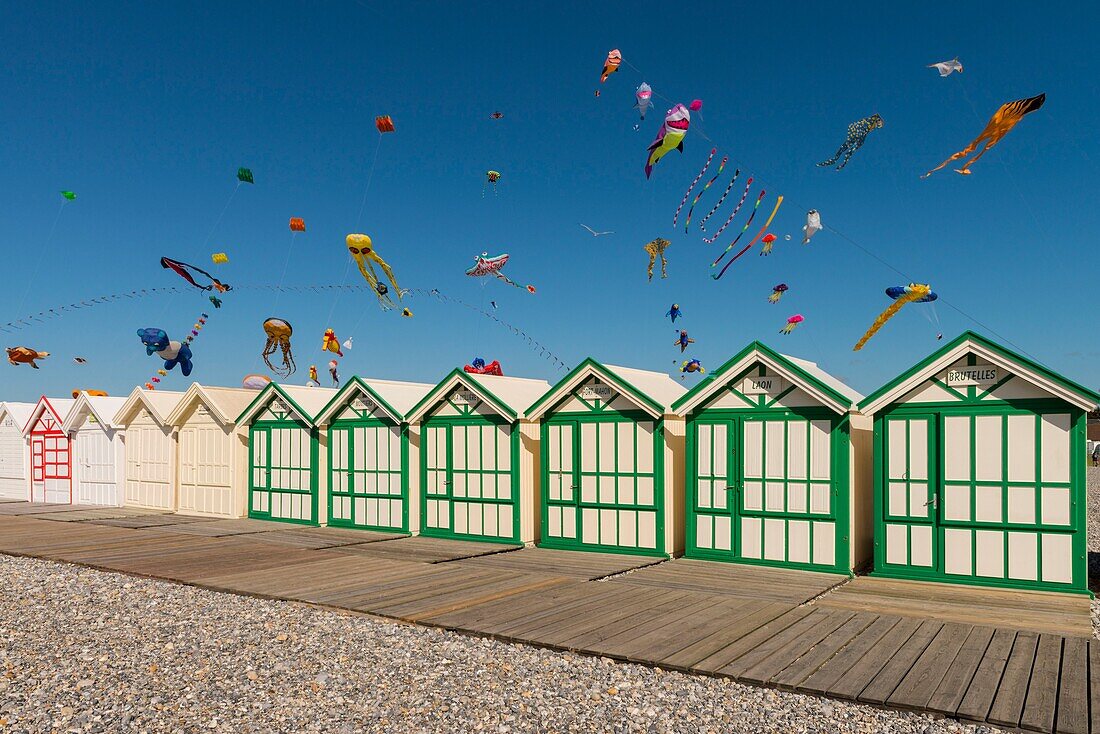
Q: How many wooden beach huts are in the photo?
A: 11